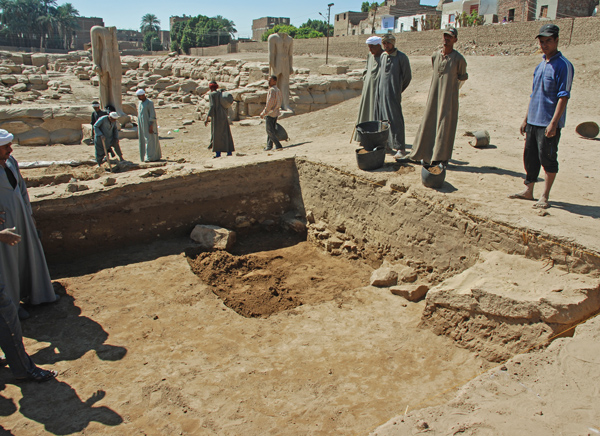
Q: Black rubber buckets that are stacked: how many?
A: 2